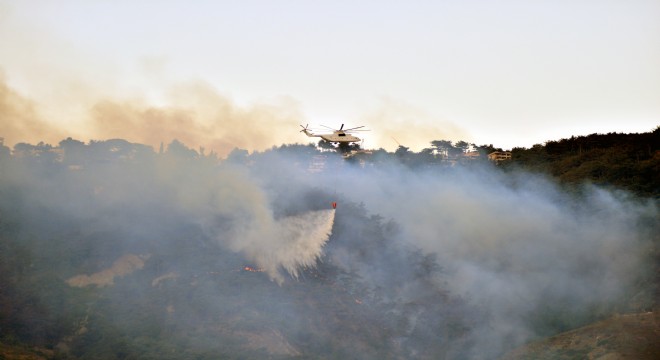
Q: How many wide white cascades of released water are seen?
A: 1